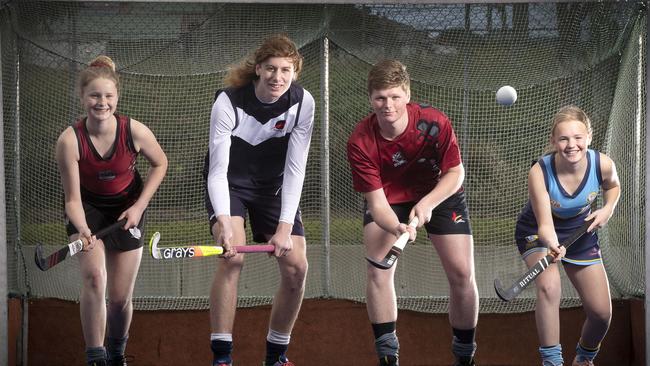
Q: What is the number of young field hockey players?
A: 4